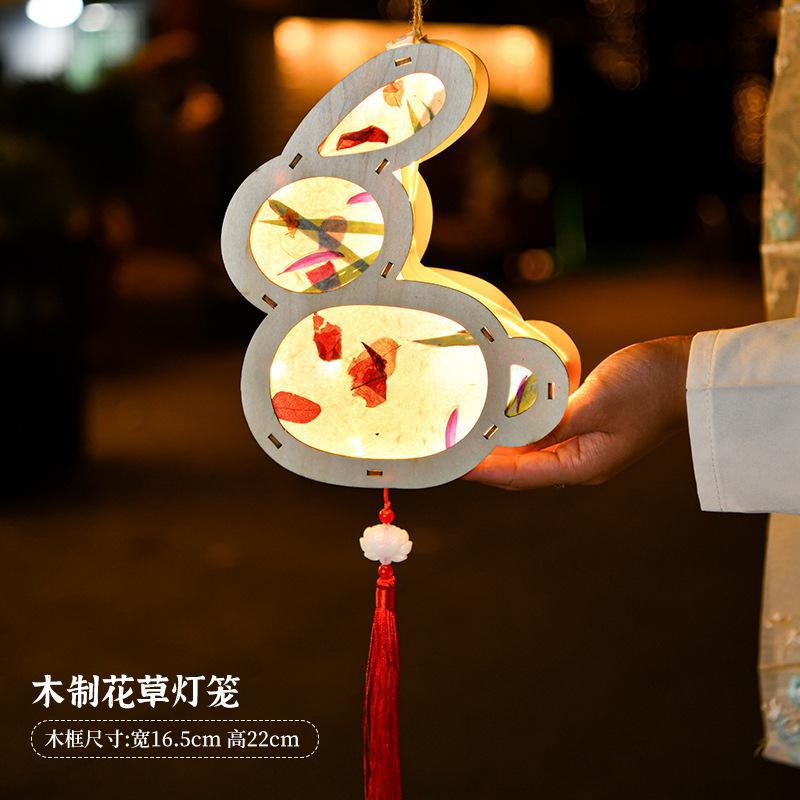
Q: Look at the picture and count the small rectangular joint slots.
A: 10